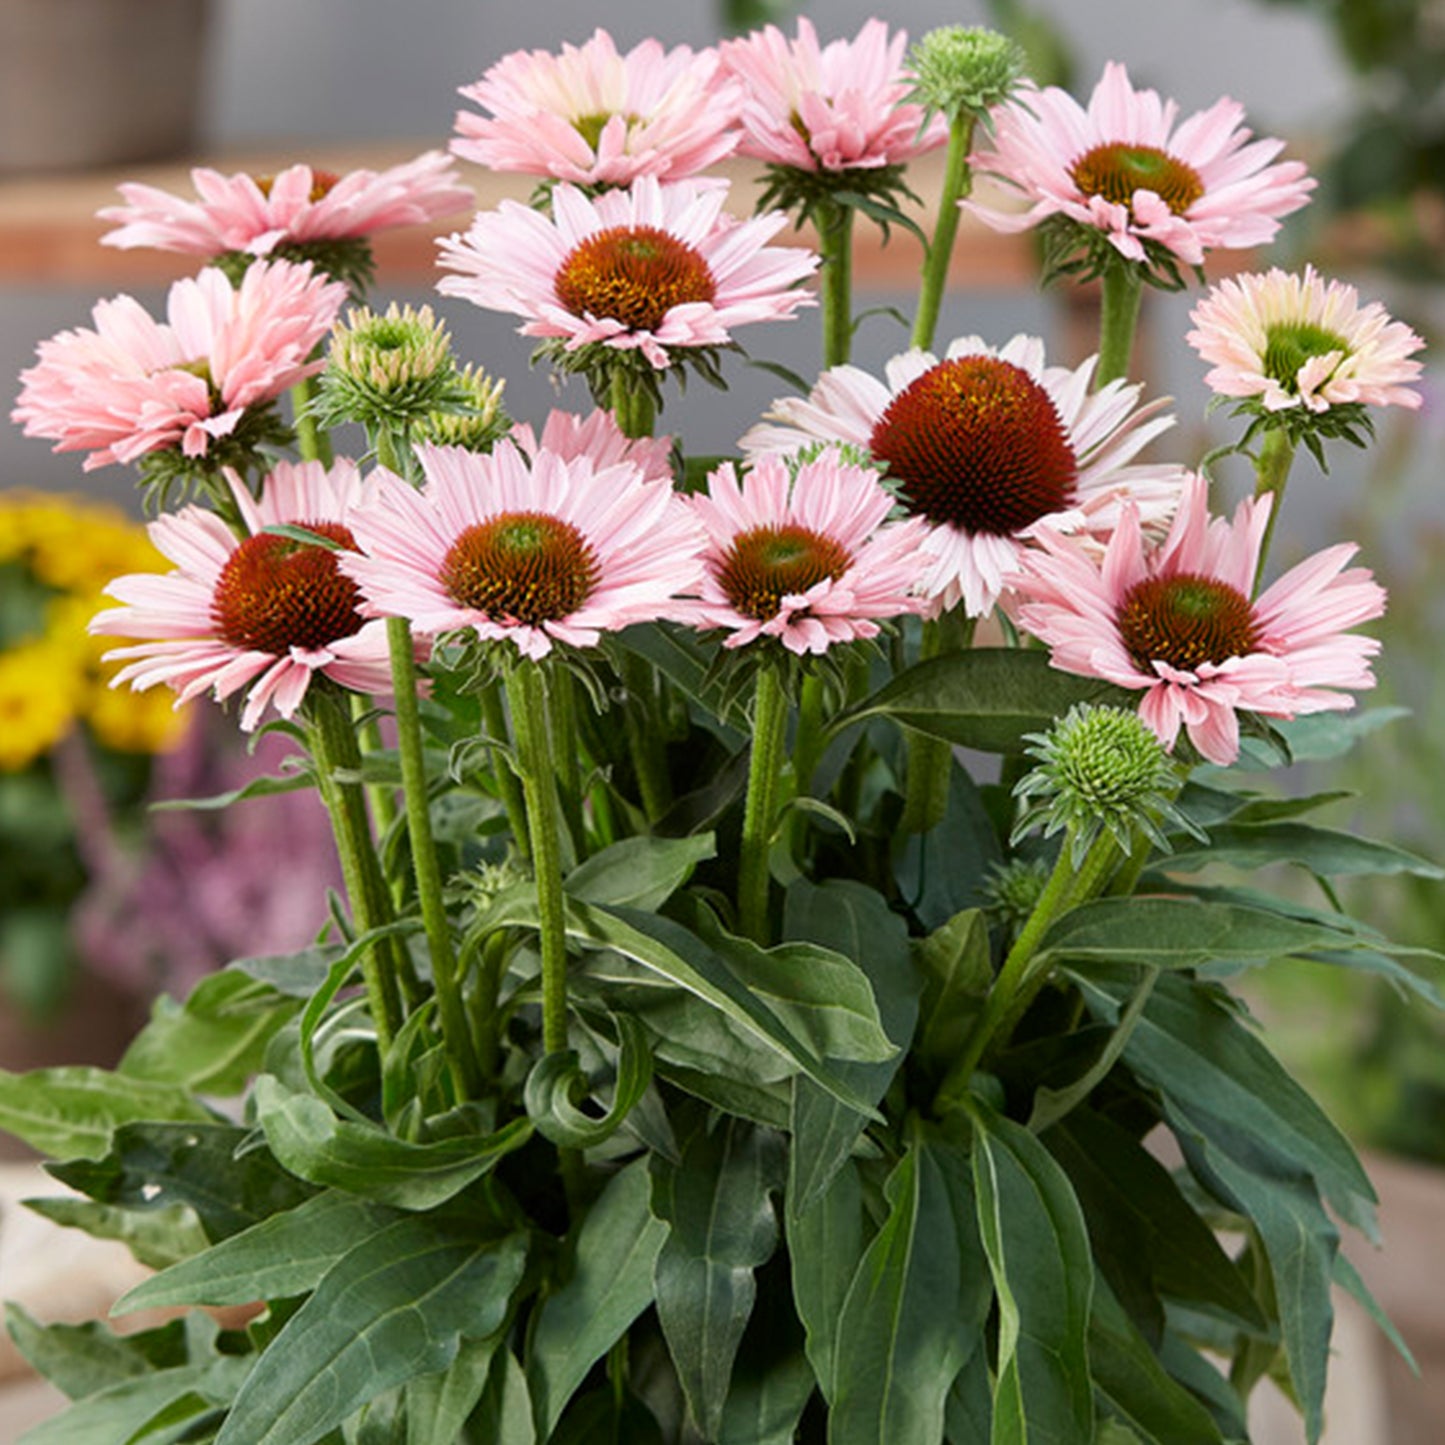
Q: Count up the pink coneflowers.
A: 13